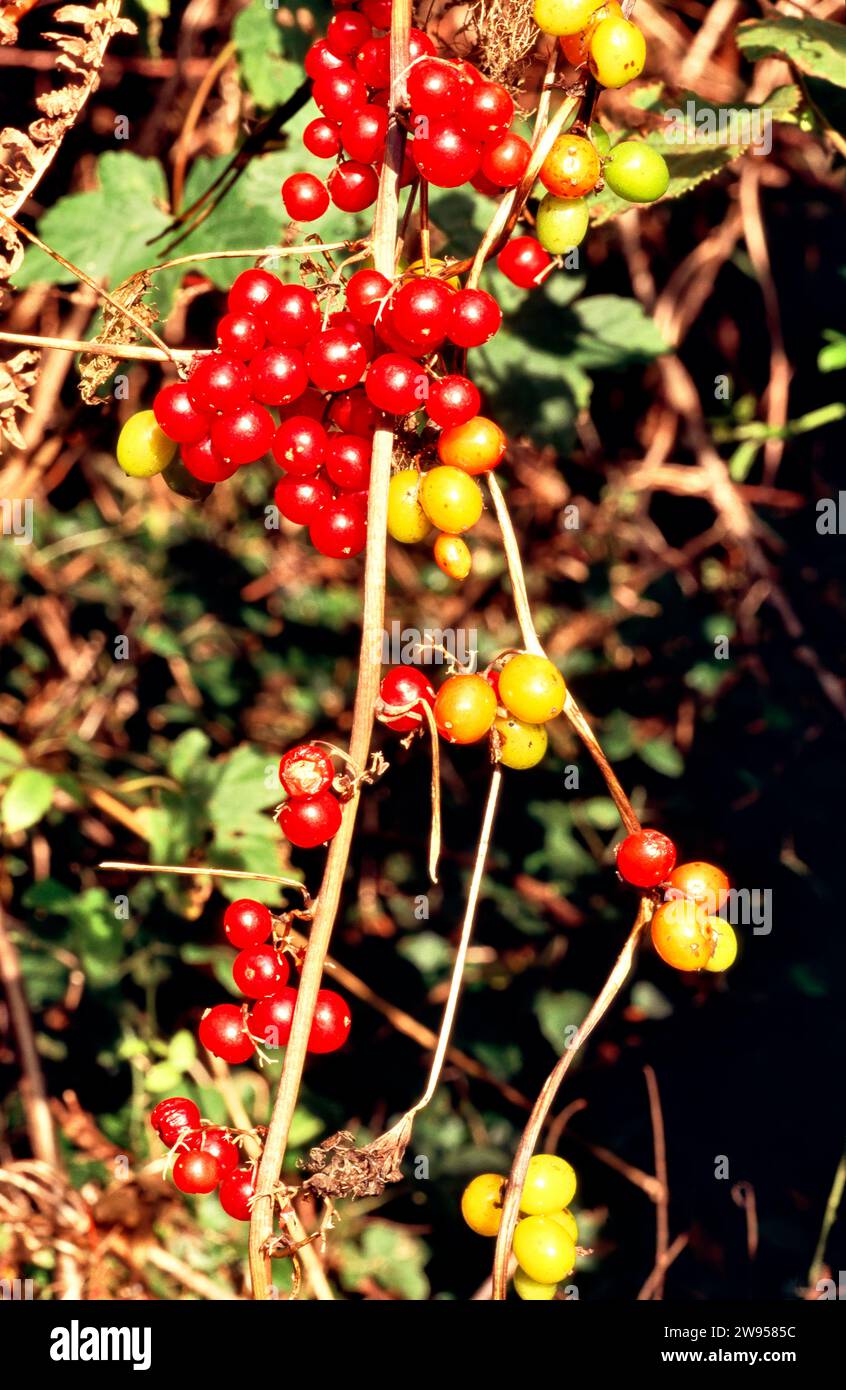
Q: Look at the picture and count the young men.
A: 0